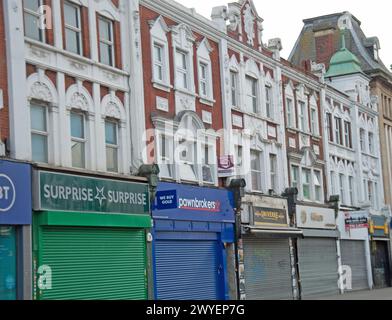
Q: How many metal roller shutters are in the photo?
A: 5